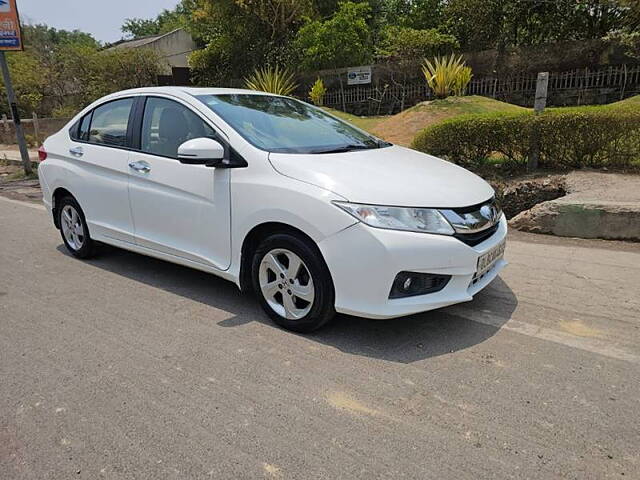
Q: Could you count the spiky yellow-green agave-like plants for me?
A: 2